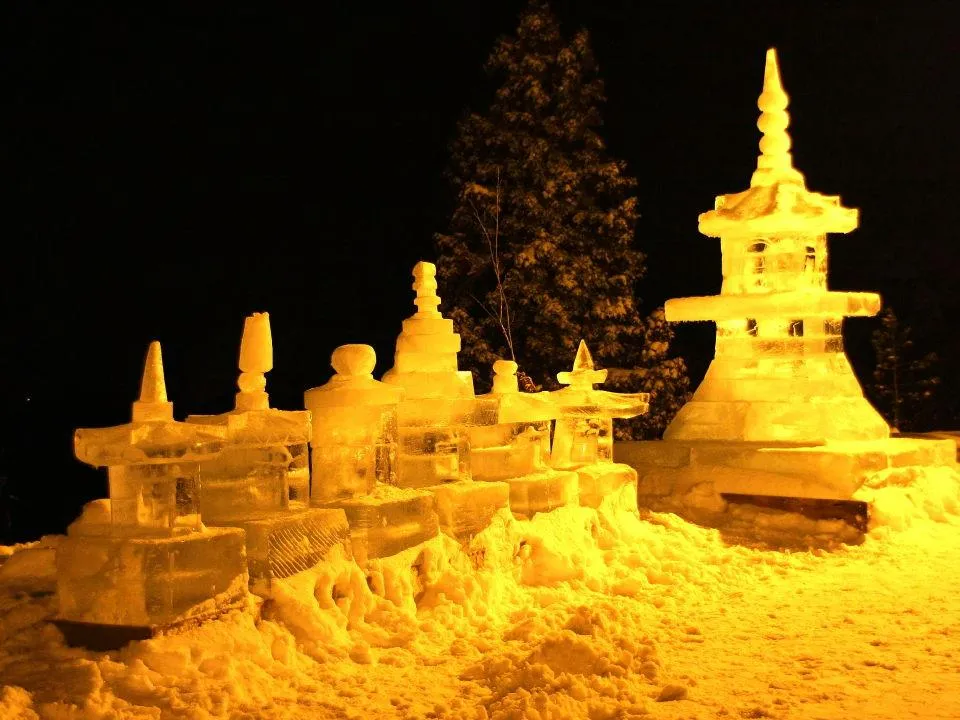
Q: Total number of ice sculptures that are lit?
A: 7